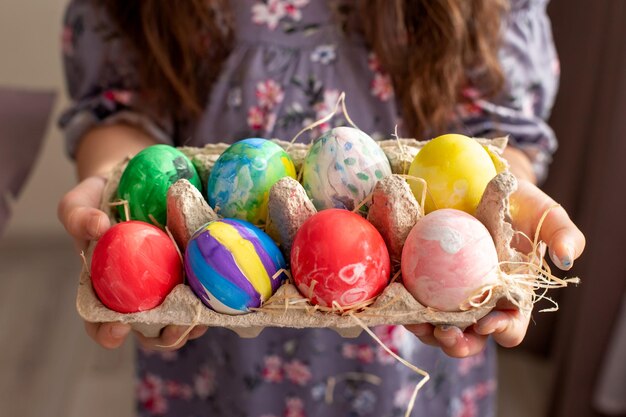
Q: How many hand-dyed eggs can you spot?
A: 8